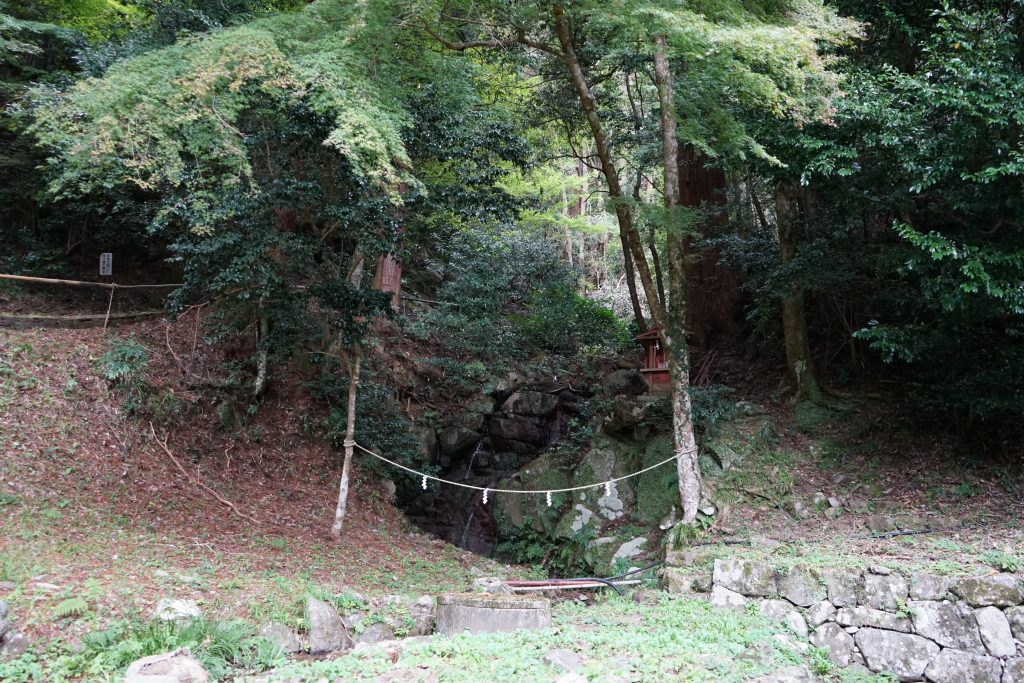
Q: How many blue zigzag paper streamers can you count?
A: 0